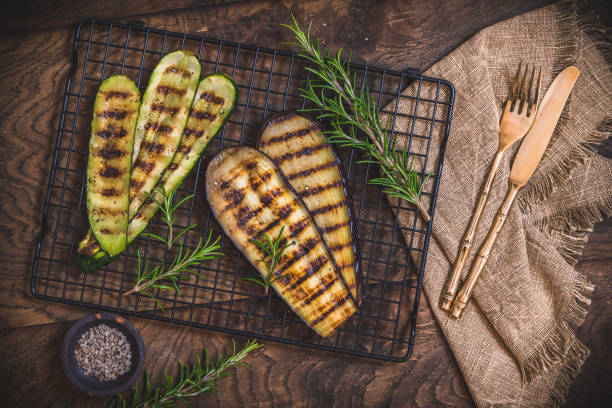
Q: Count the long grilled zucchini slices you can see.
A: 3